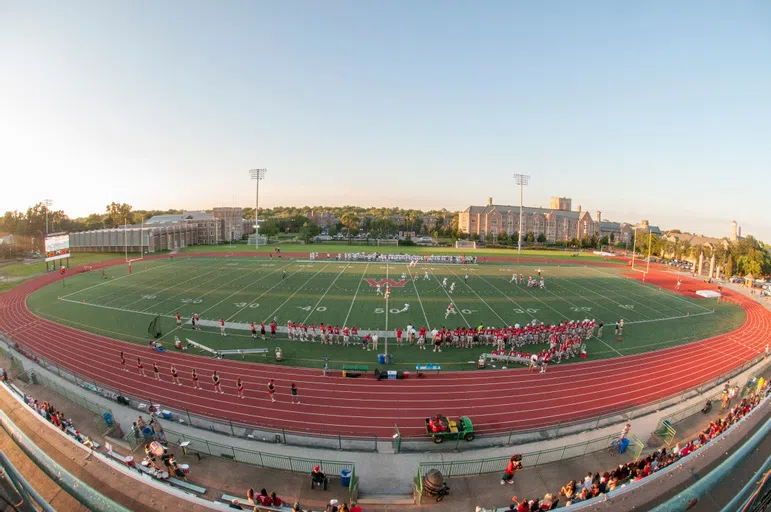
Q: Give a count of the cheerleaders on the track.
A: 9